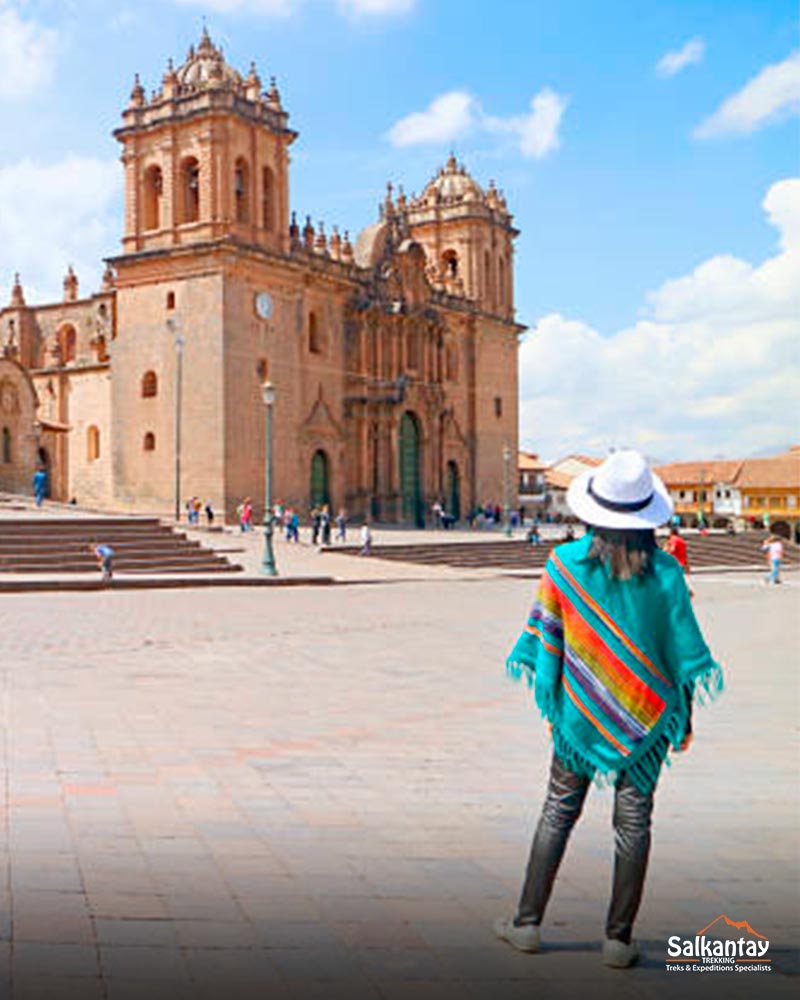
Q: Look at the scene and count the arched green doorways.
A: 3